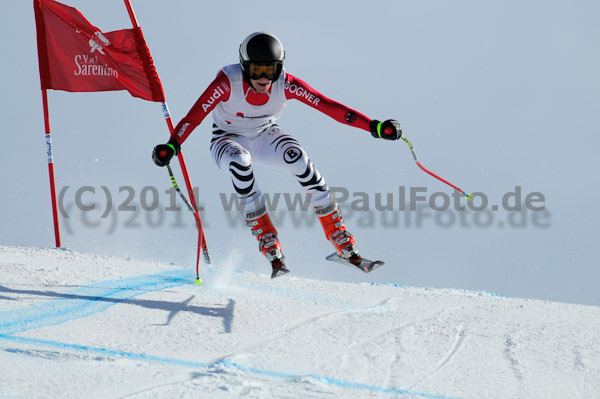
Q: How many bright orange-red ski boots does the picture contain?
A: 2